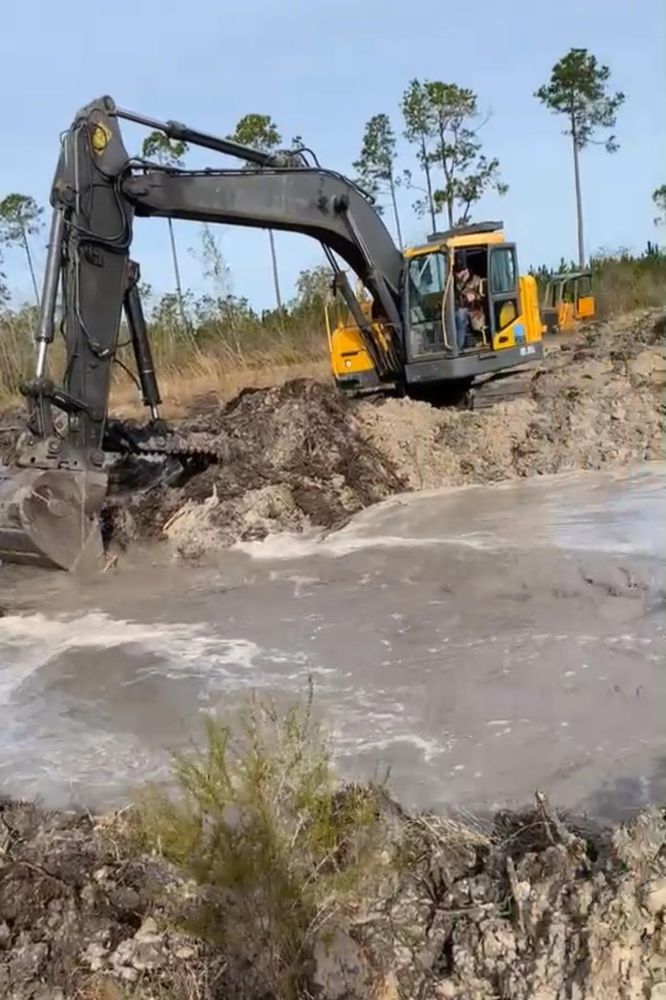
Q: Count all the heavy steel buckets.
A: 1